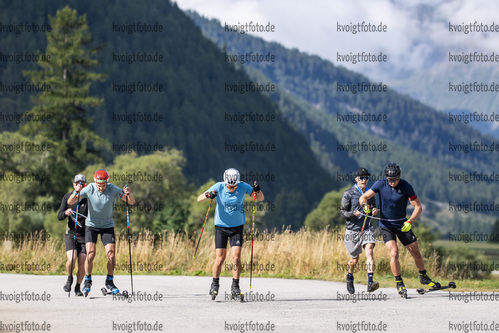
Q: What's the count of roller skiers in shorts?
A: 3